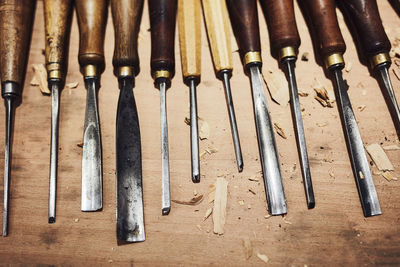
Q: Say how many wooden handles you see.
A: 11